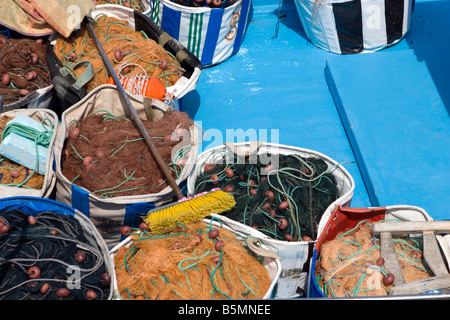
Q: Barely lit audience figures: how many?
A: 0